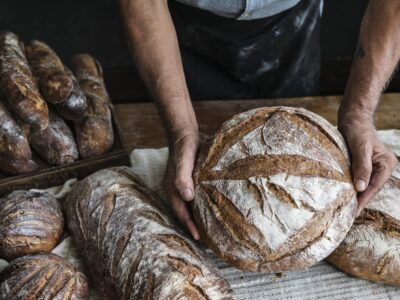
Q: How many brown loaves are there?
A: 11